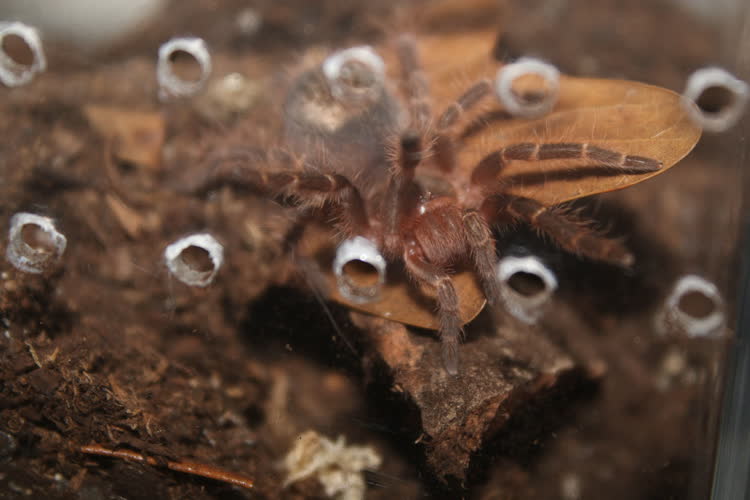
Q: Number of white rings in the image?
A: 10